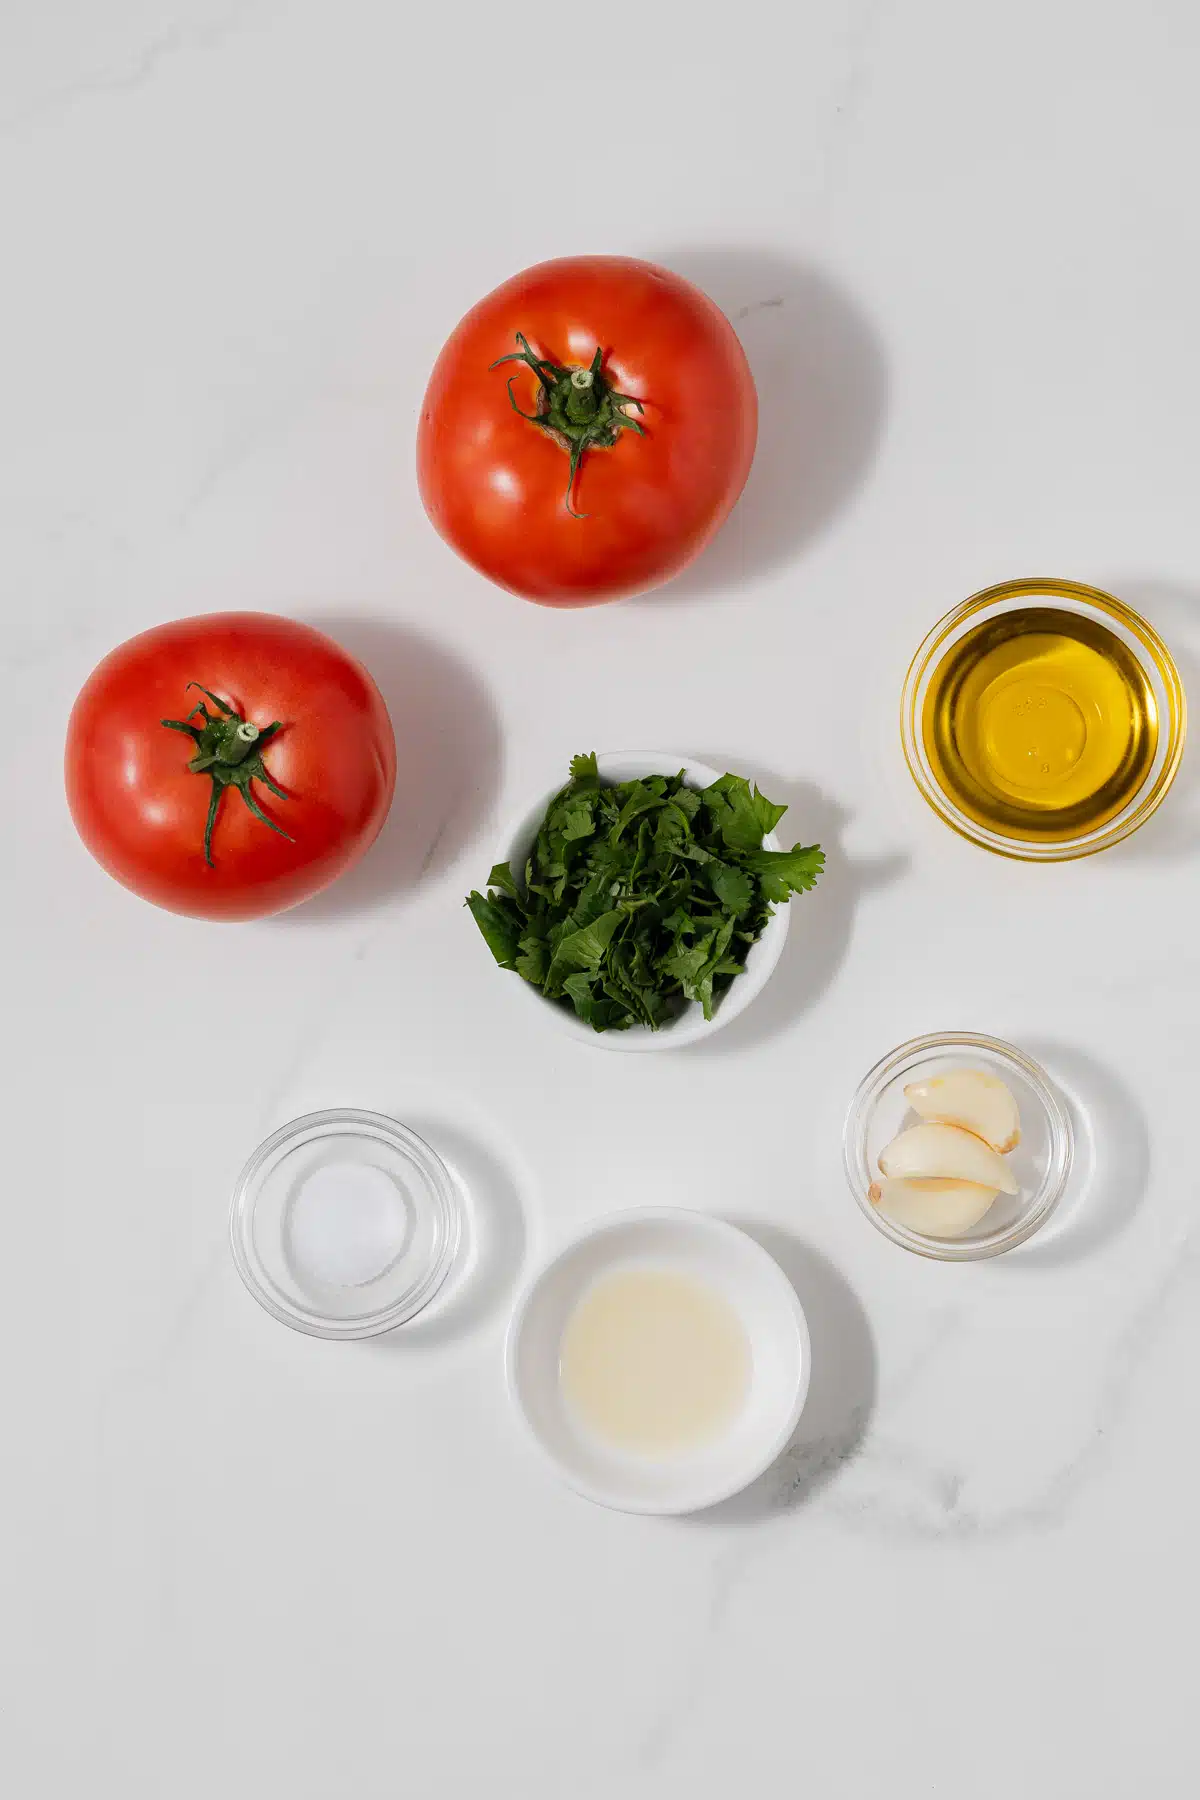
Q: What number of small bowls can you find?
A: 5